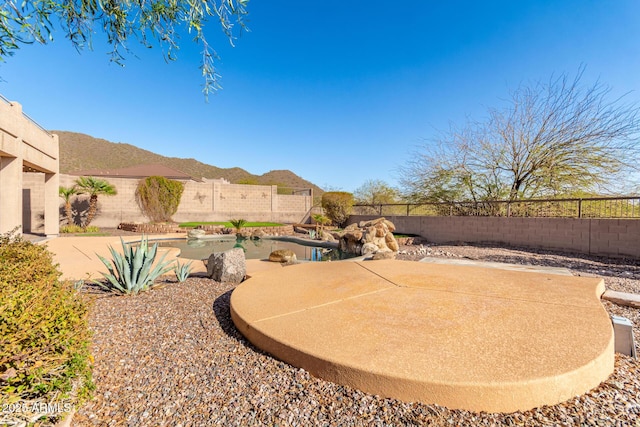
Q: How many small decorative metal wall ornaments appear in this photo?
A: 4